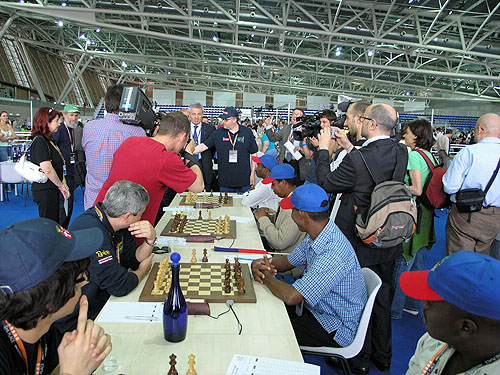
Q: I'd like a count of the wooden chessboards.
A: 3